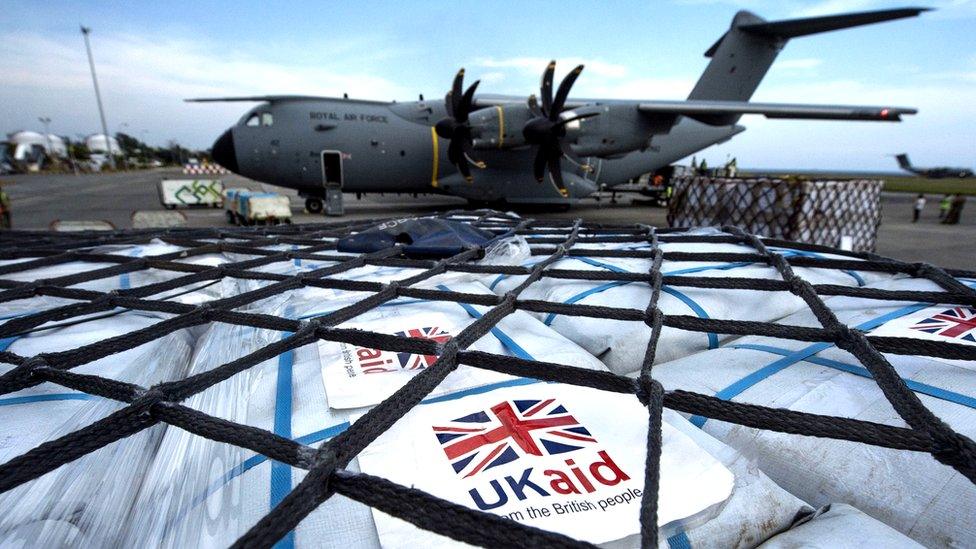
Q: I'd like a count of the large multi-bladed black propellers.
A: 2